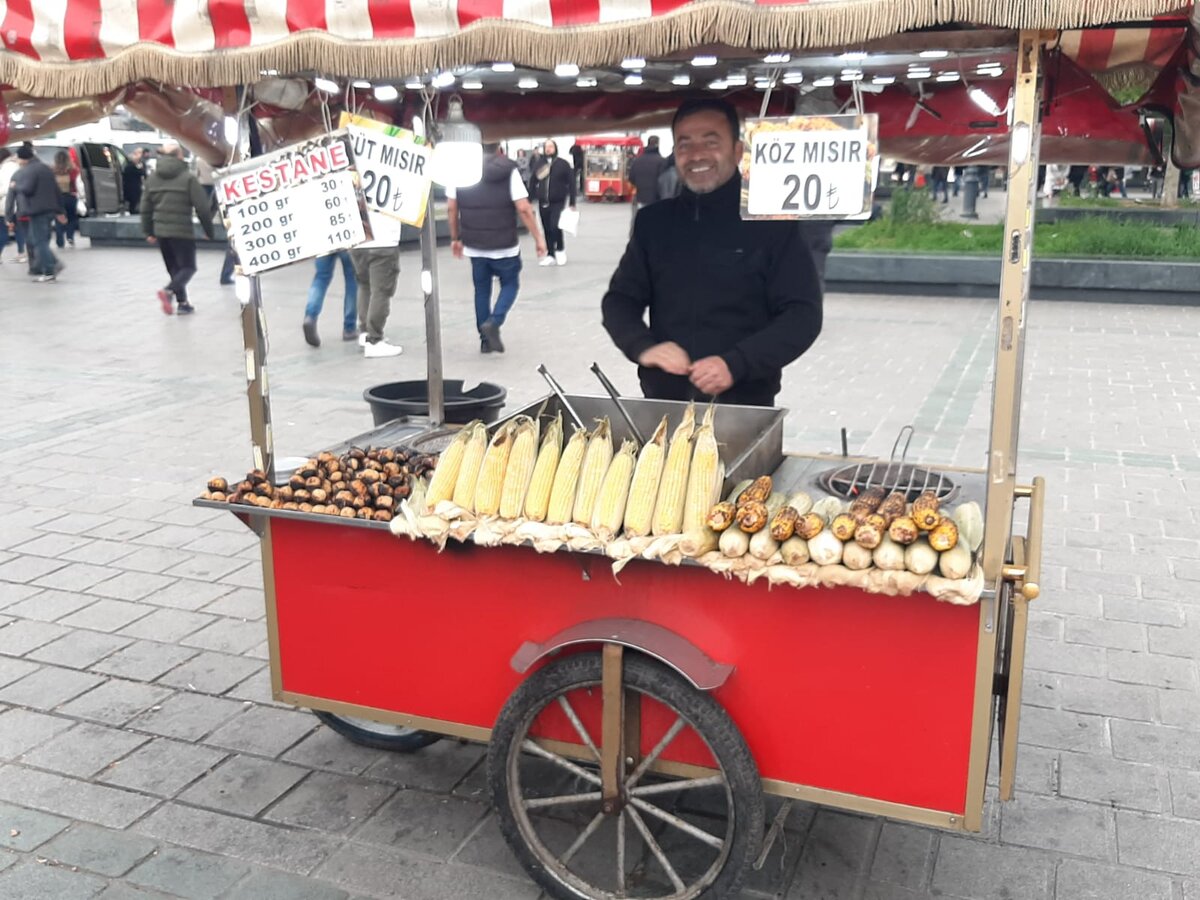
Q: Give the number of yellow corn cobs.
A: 11